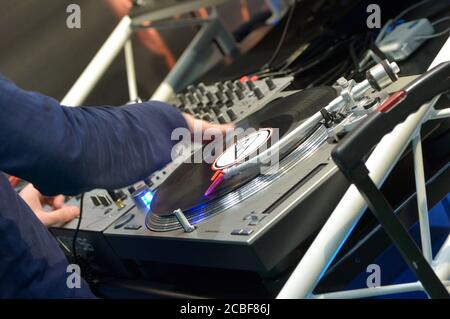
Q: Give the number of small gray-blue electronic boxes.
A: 1